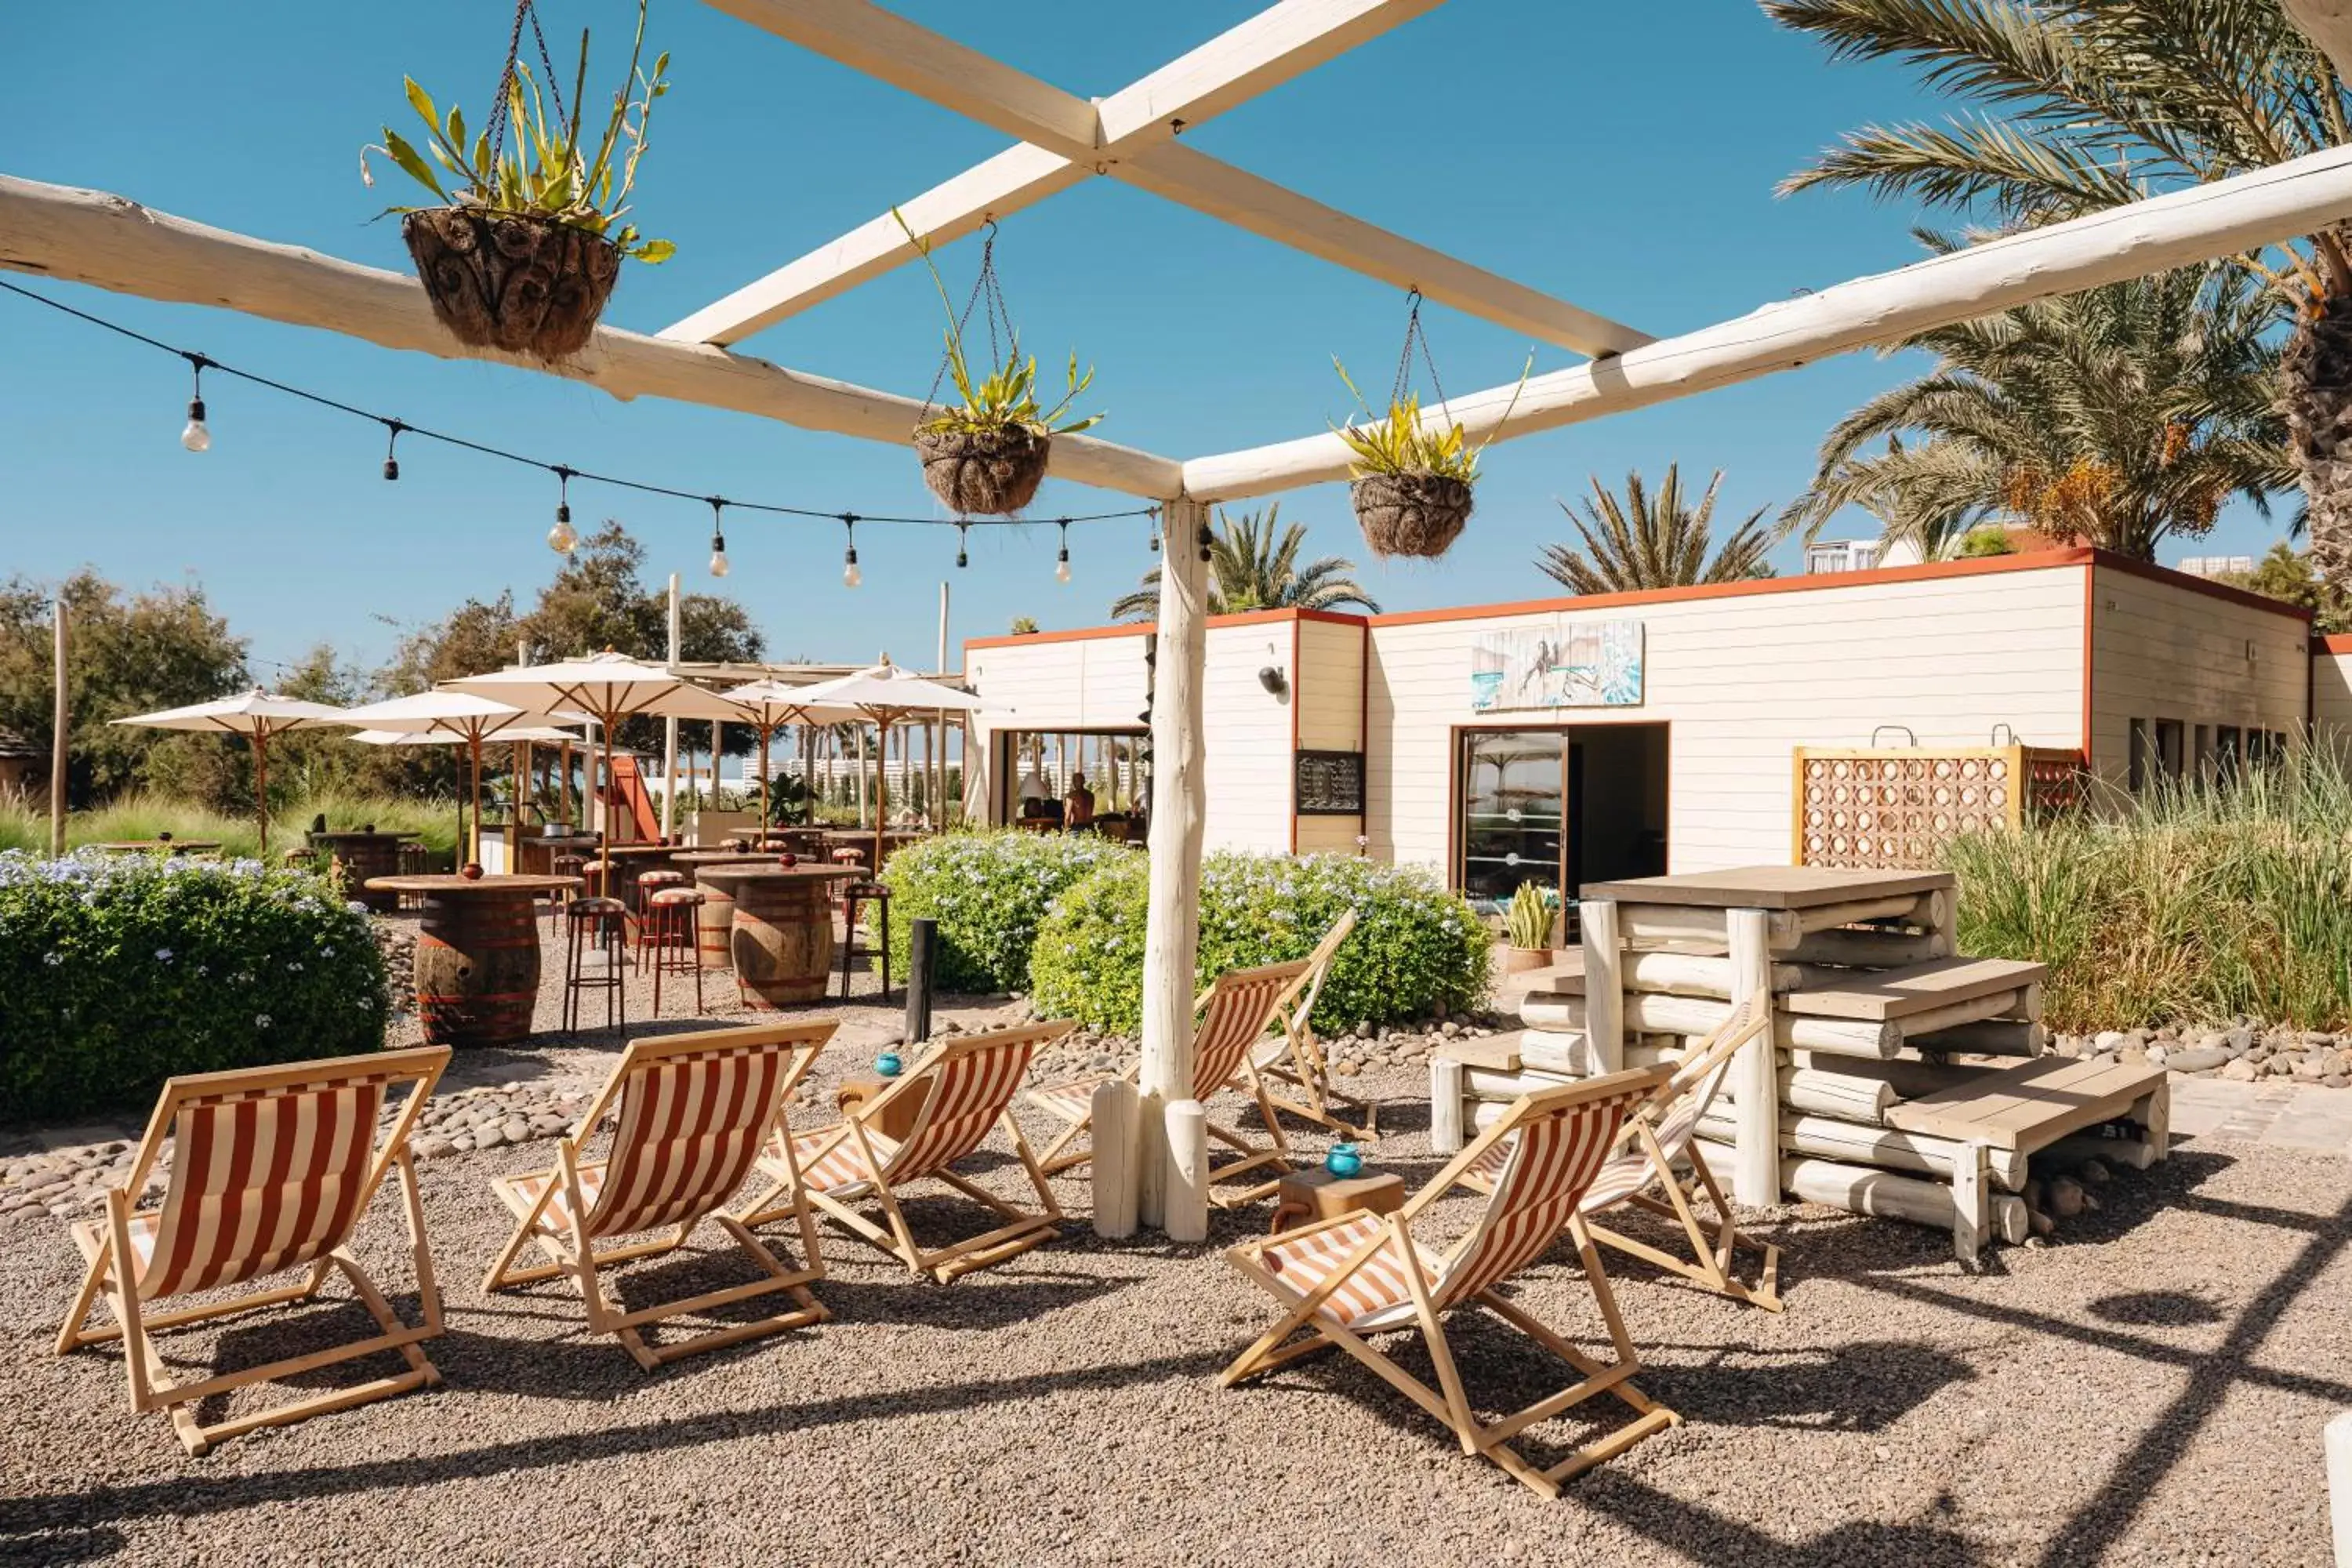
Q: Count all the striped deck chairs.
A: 7